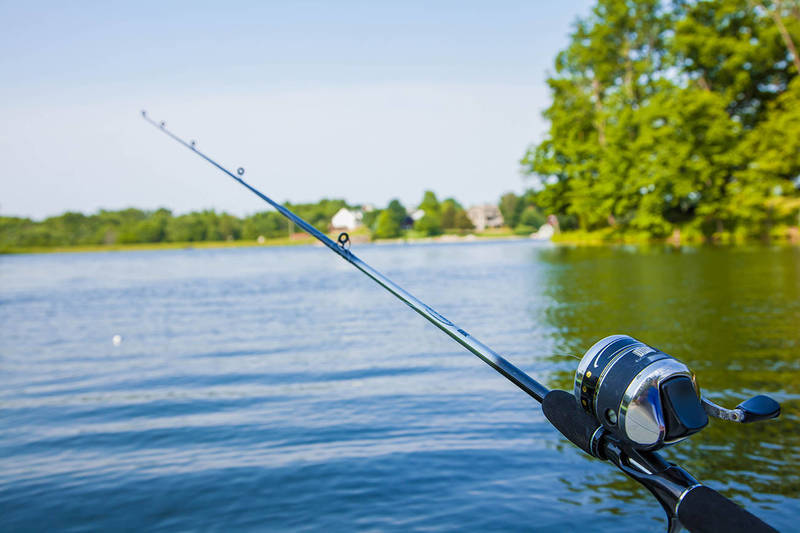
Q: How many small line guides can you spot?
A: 5